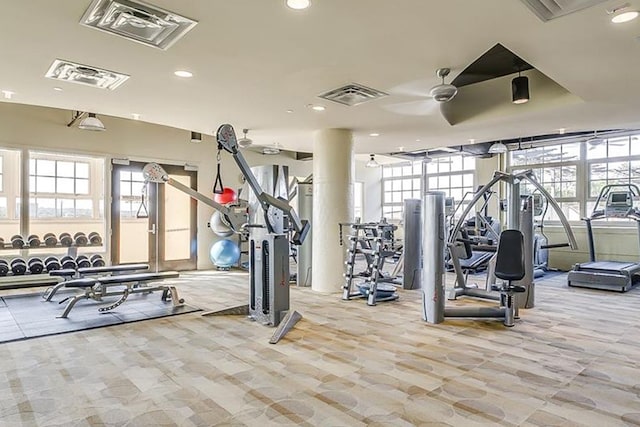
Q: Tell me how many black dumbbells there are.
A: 14